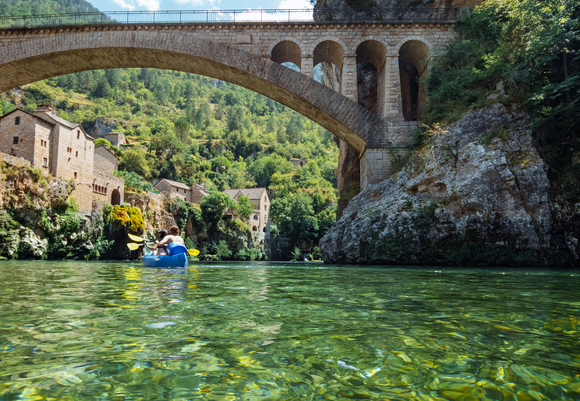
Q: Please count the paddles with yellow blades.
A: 2